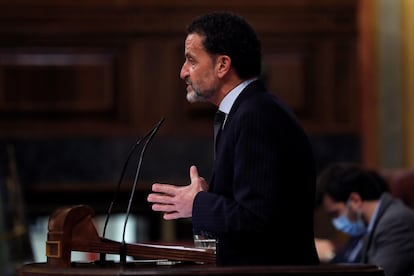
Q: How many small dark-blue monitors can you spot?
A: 0